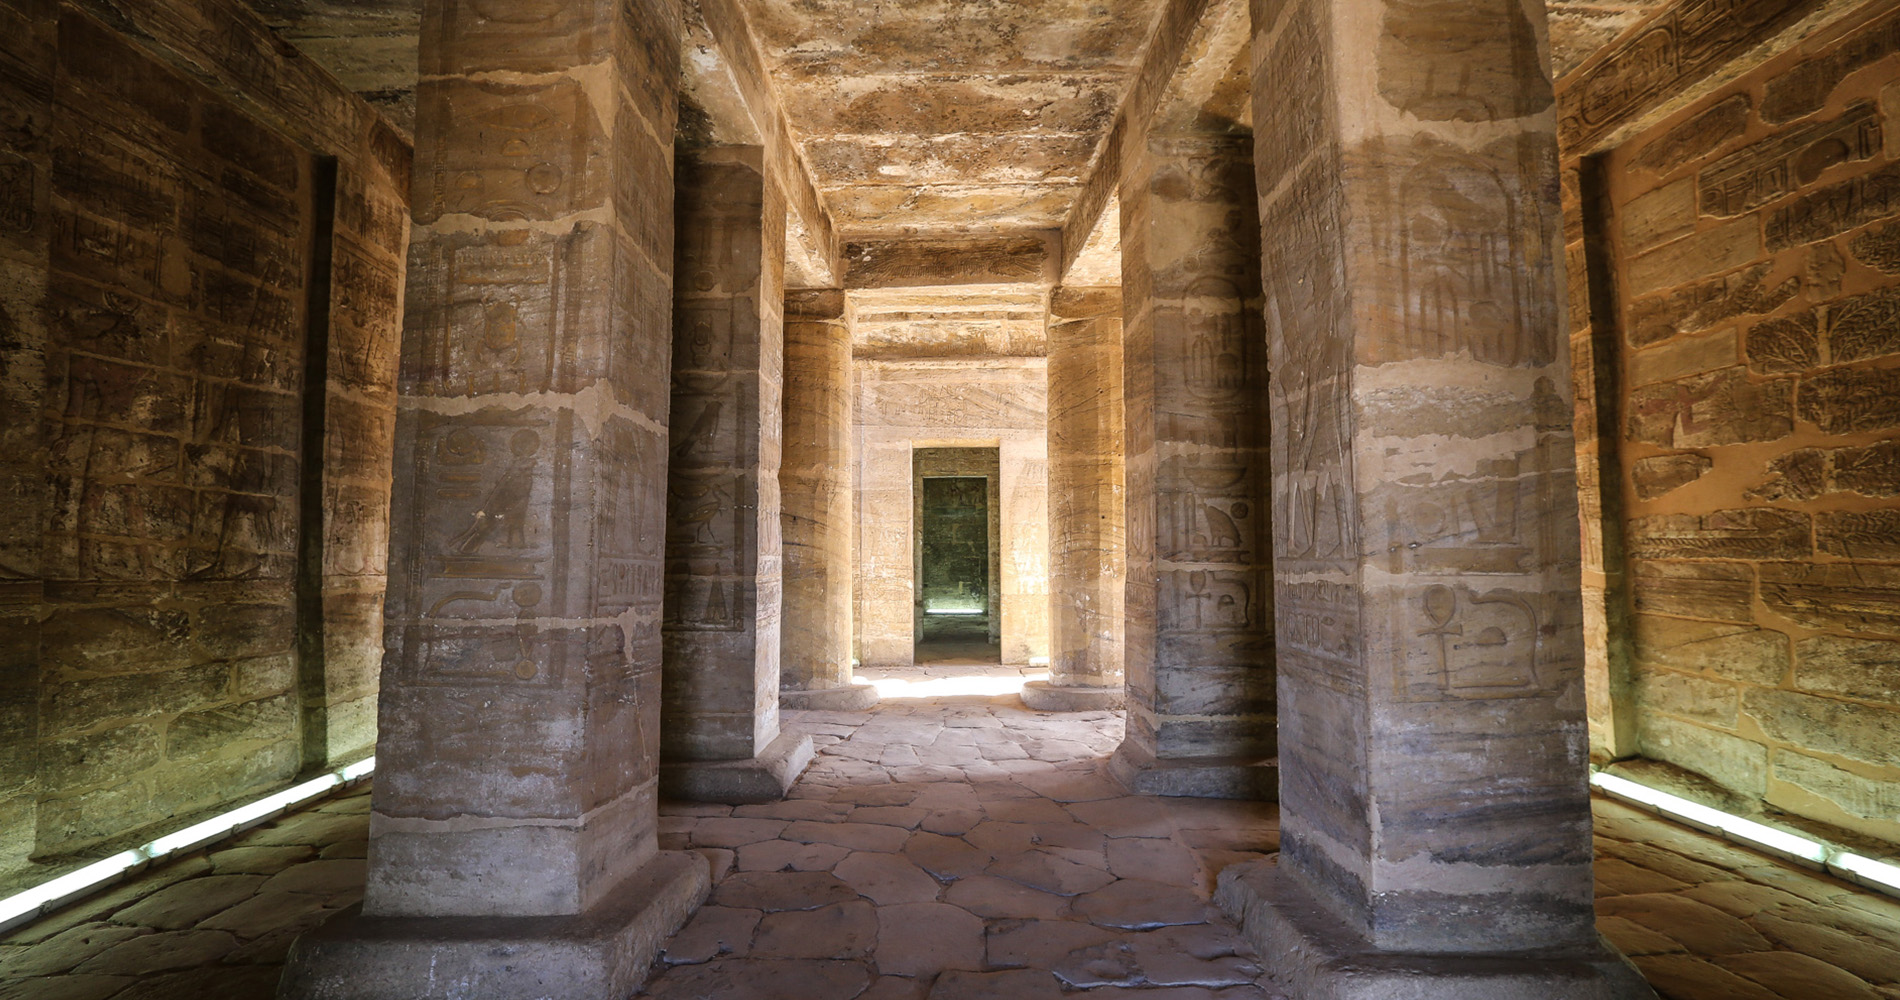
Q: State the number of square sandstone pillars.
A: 4